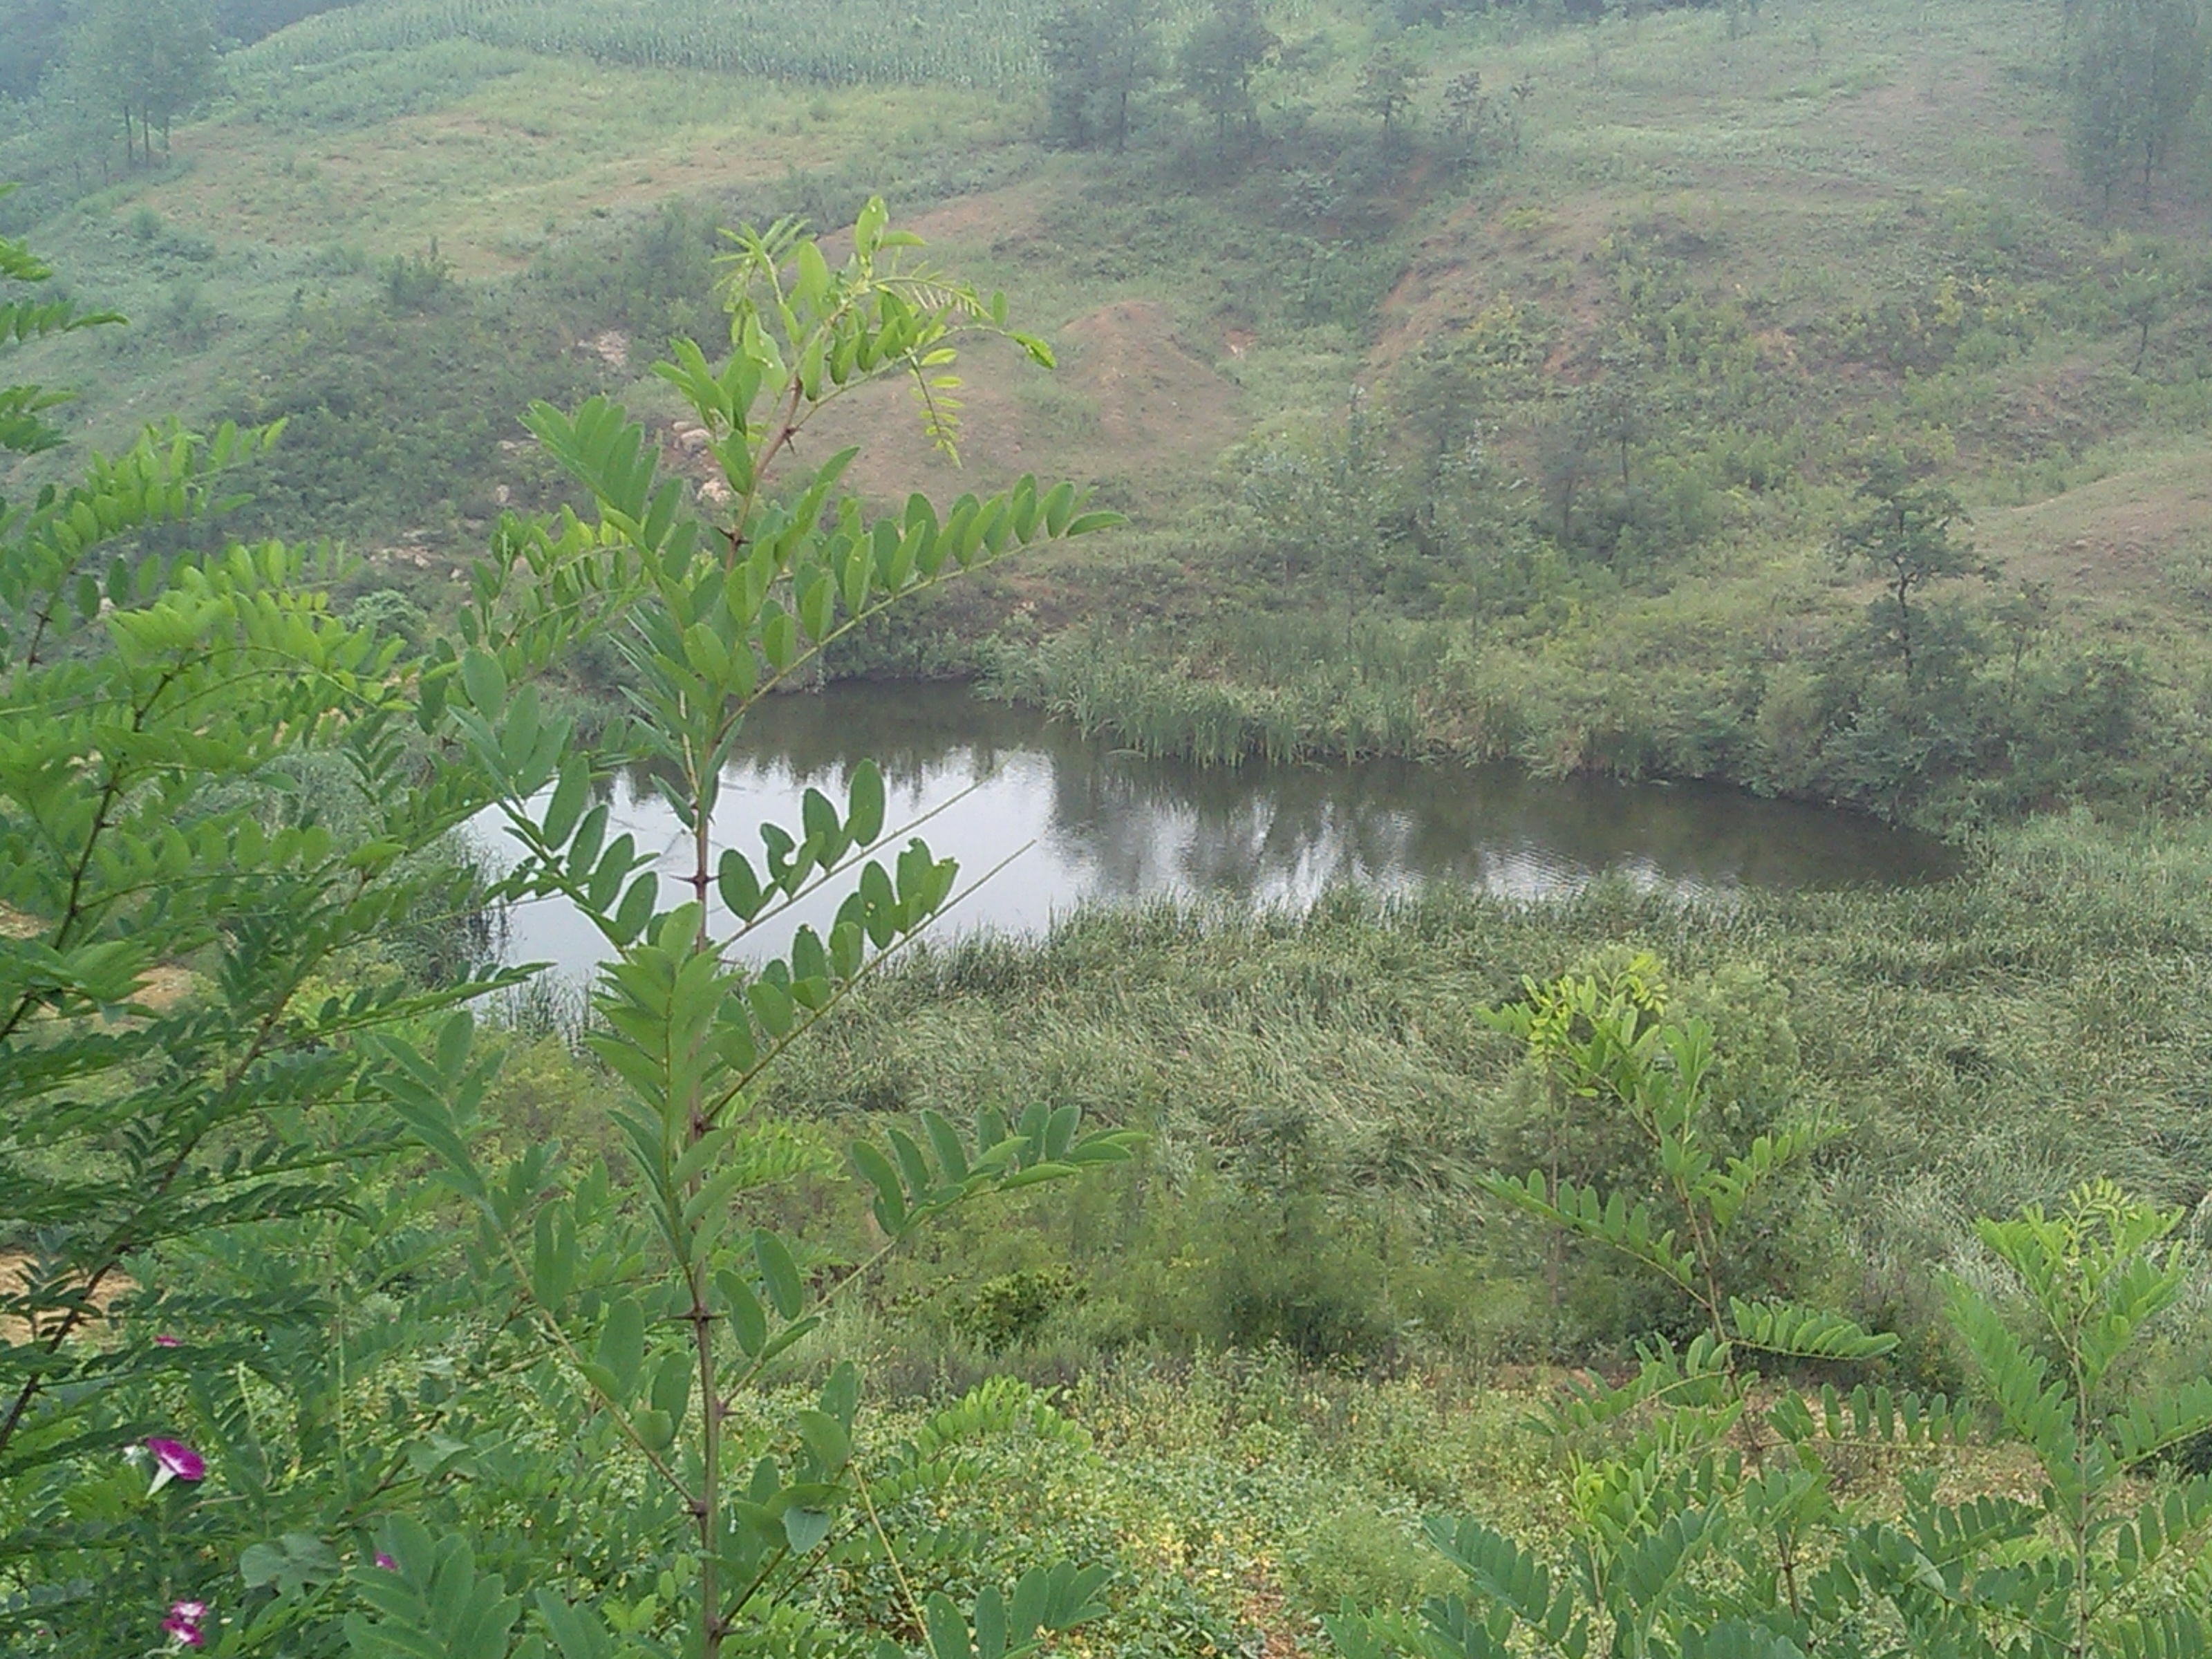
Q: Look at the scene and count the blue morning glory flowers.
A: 0